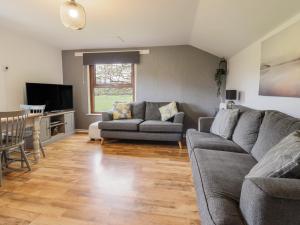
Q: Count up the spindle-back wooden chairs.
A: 2